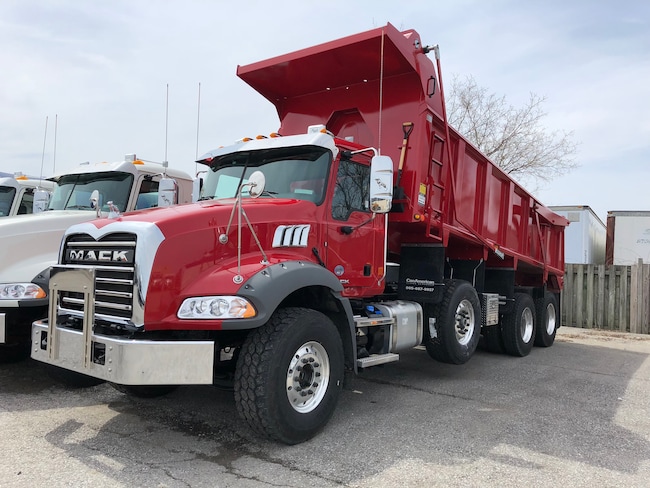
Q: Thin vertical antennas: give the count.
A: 5